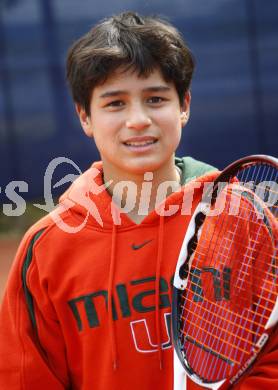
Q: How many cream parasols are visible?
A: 0